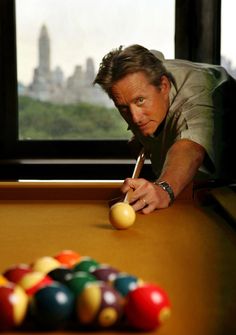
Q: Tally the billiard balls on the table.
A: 15